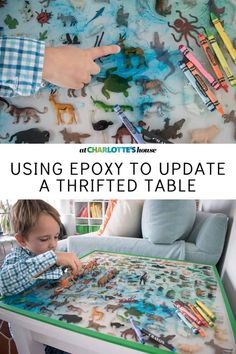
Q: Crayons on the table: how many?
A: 8